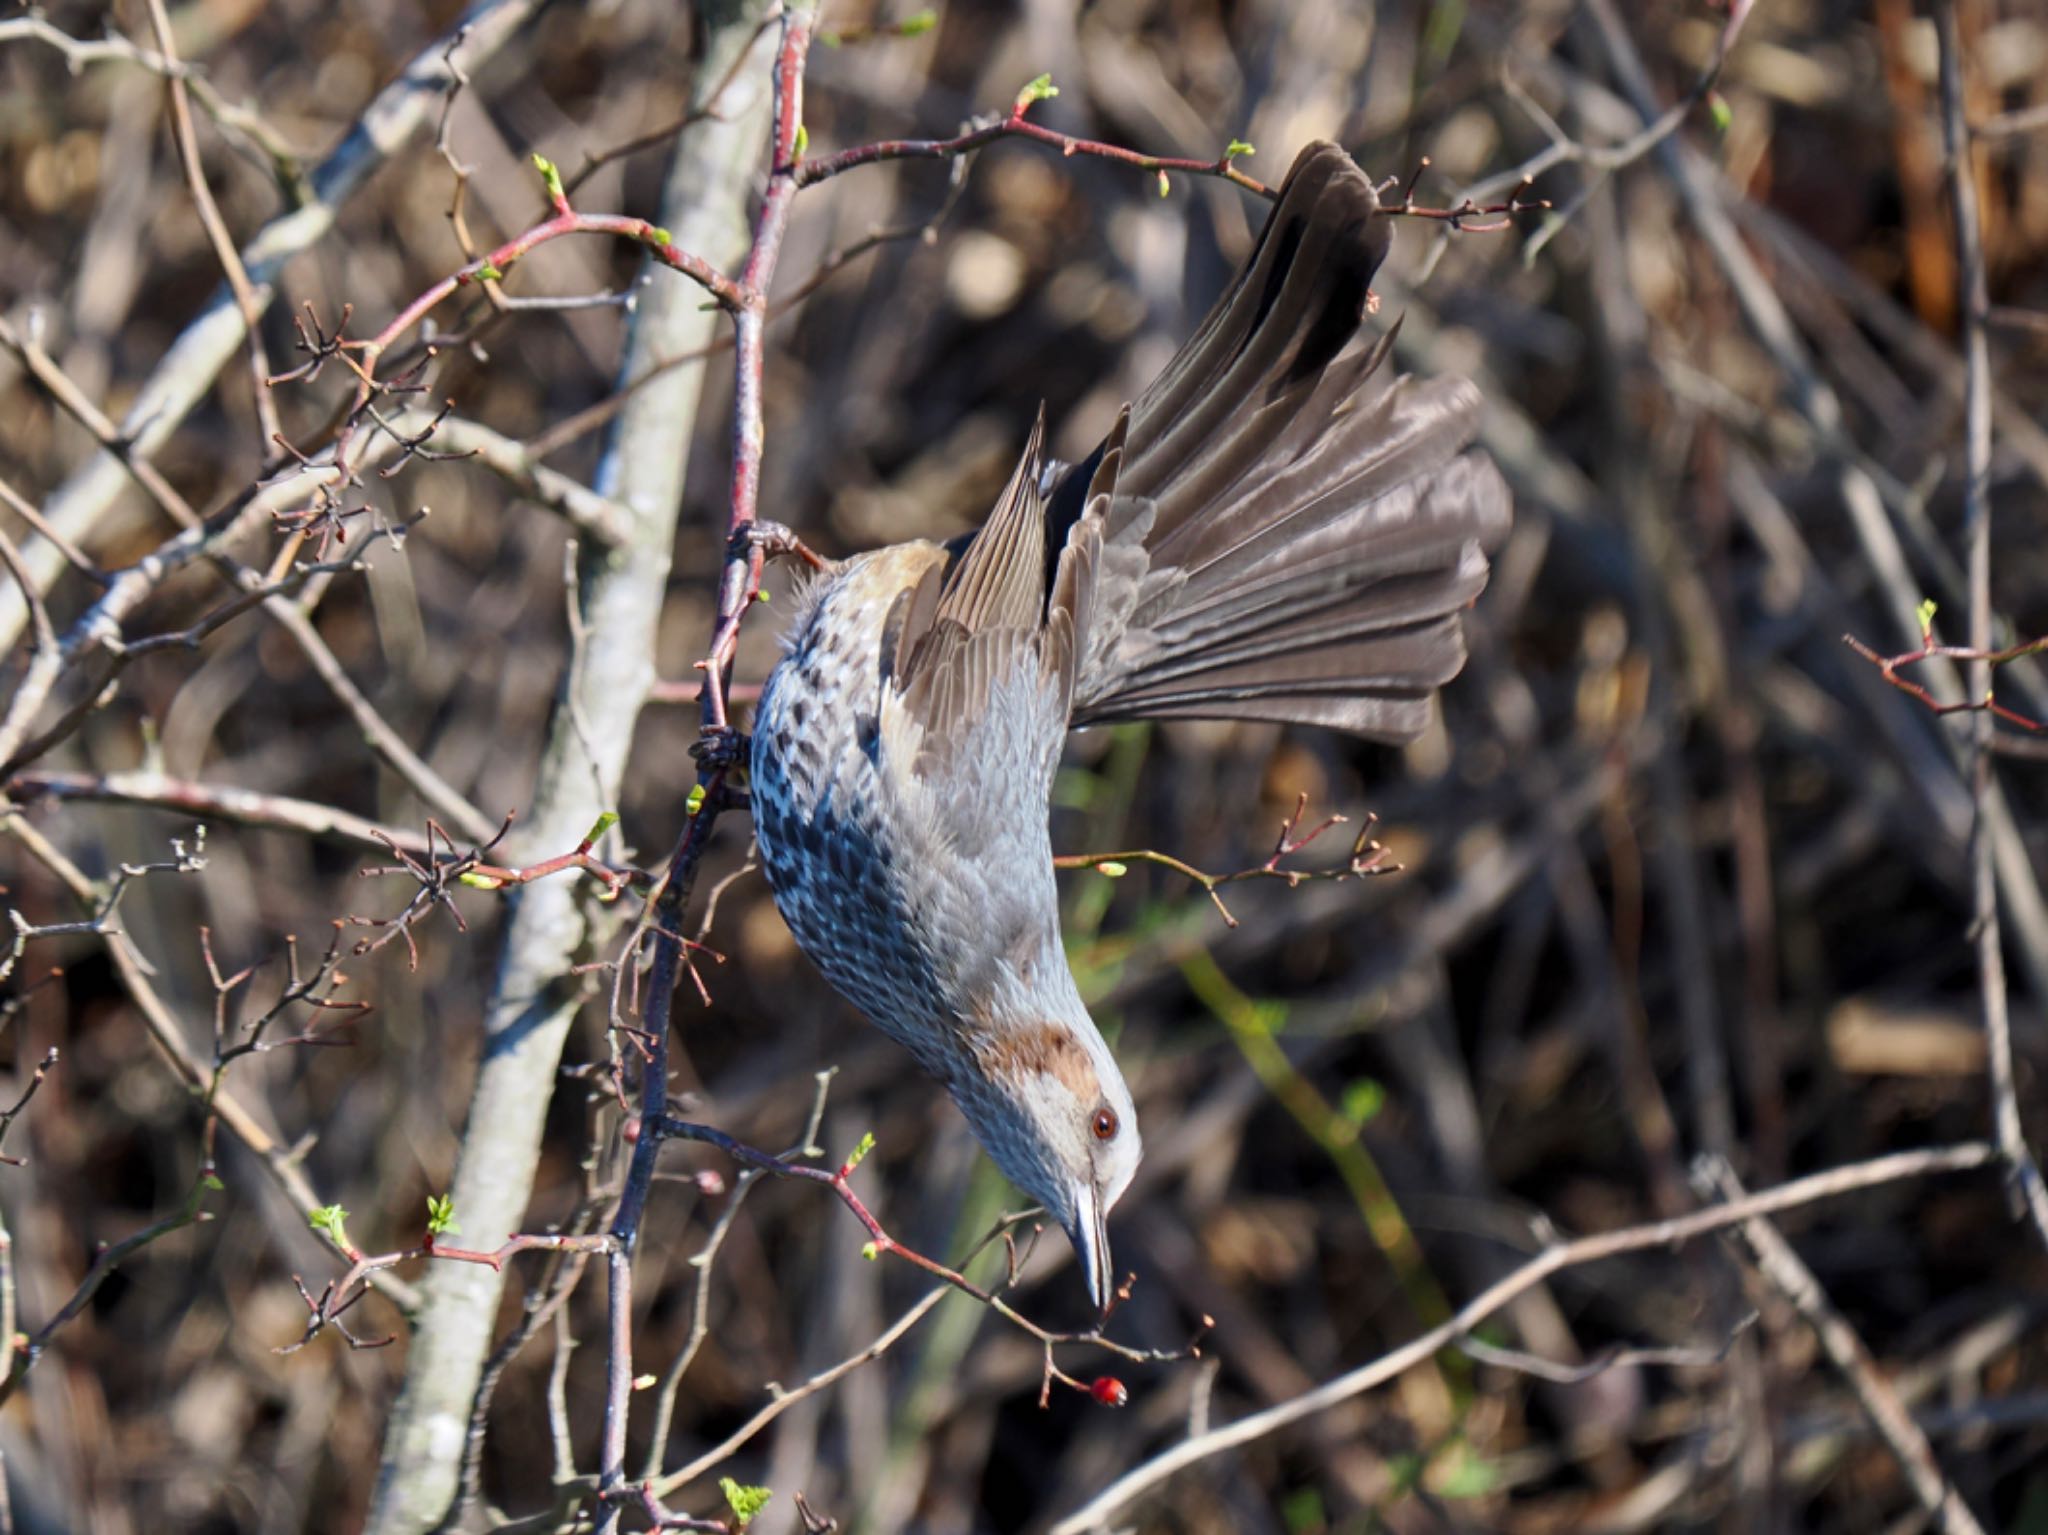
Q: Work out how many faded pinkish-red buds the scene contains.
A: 2